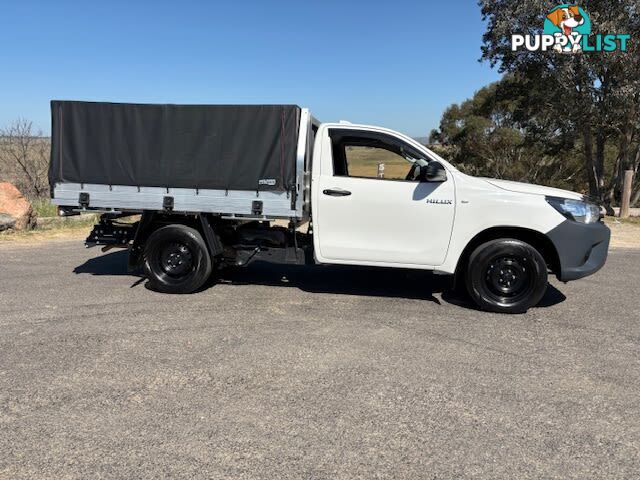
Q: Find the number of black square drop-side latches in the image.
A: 3